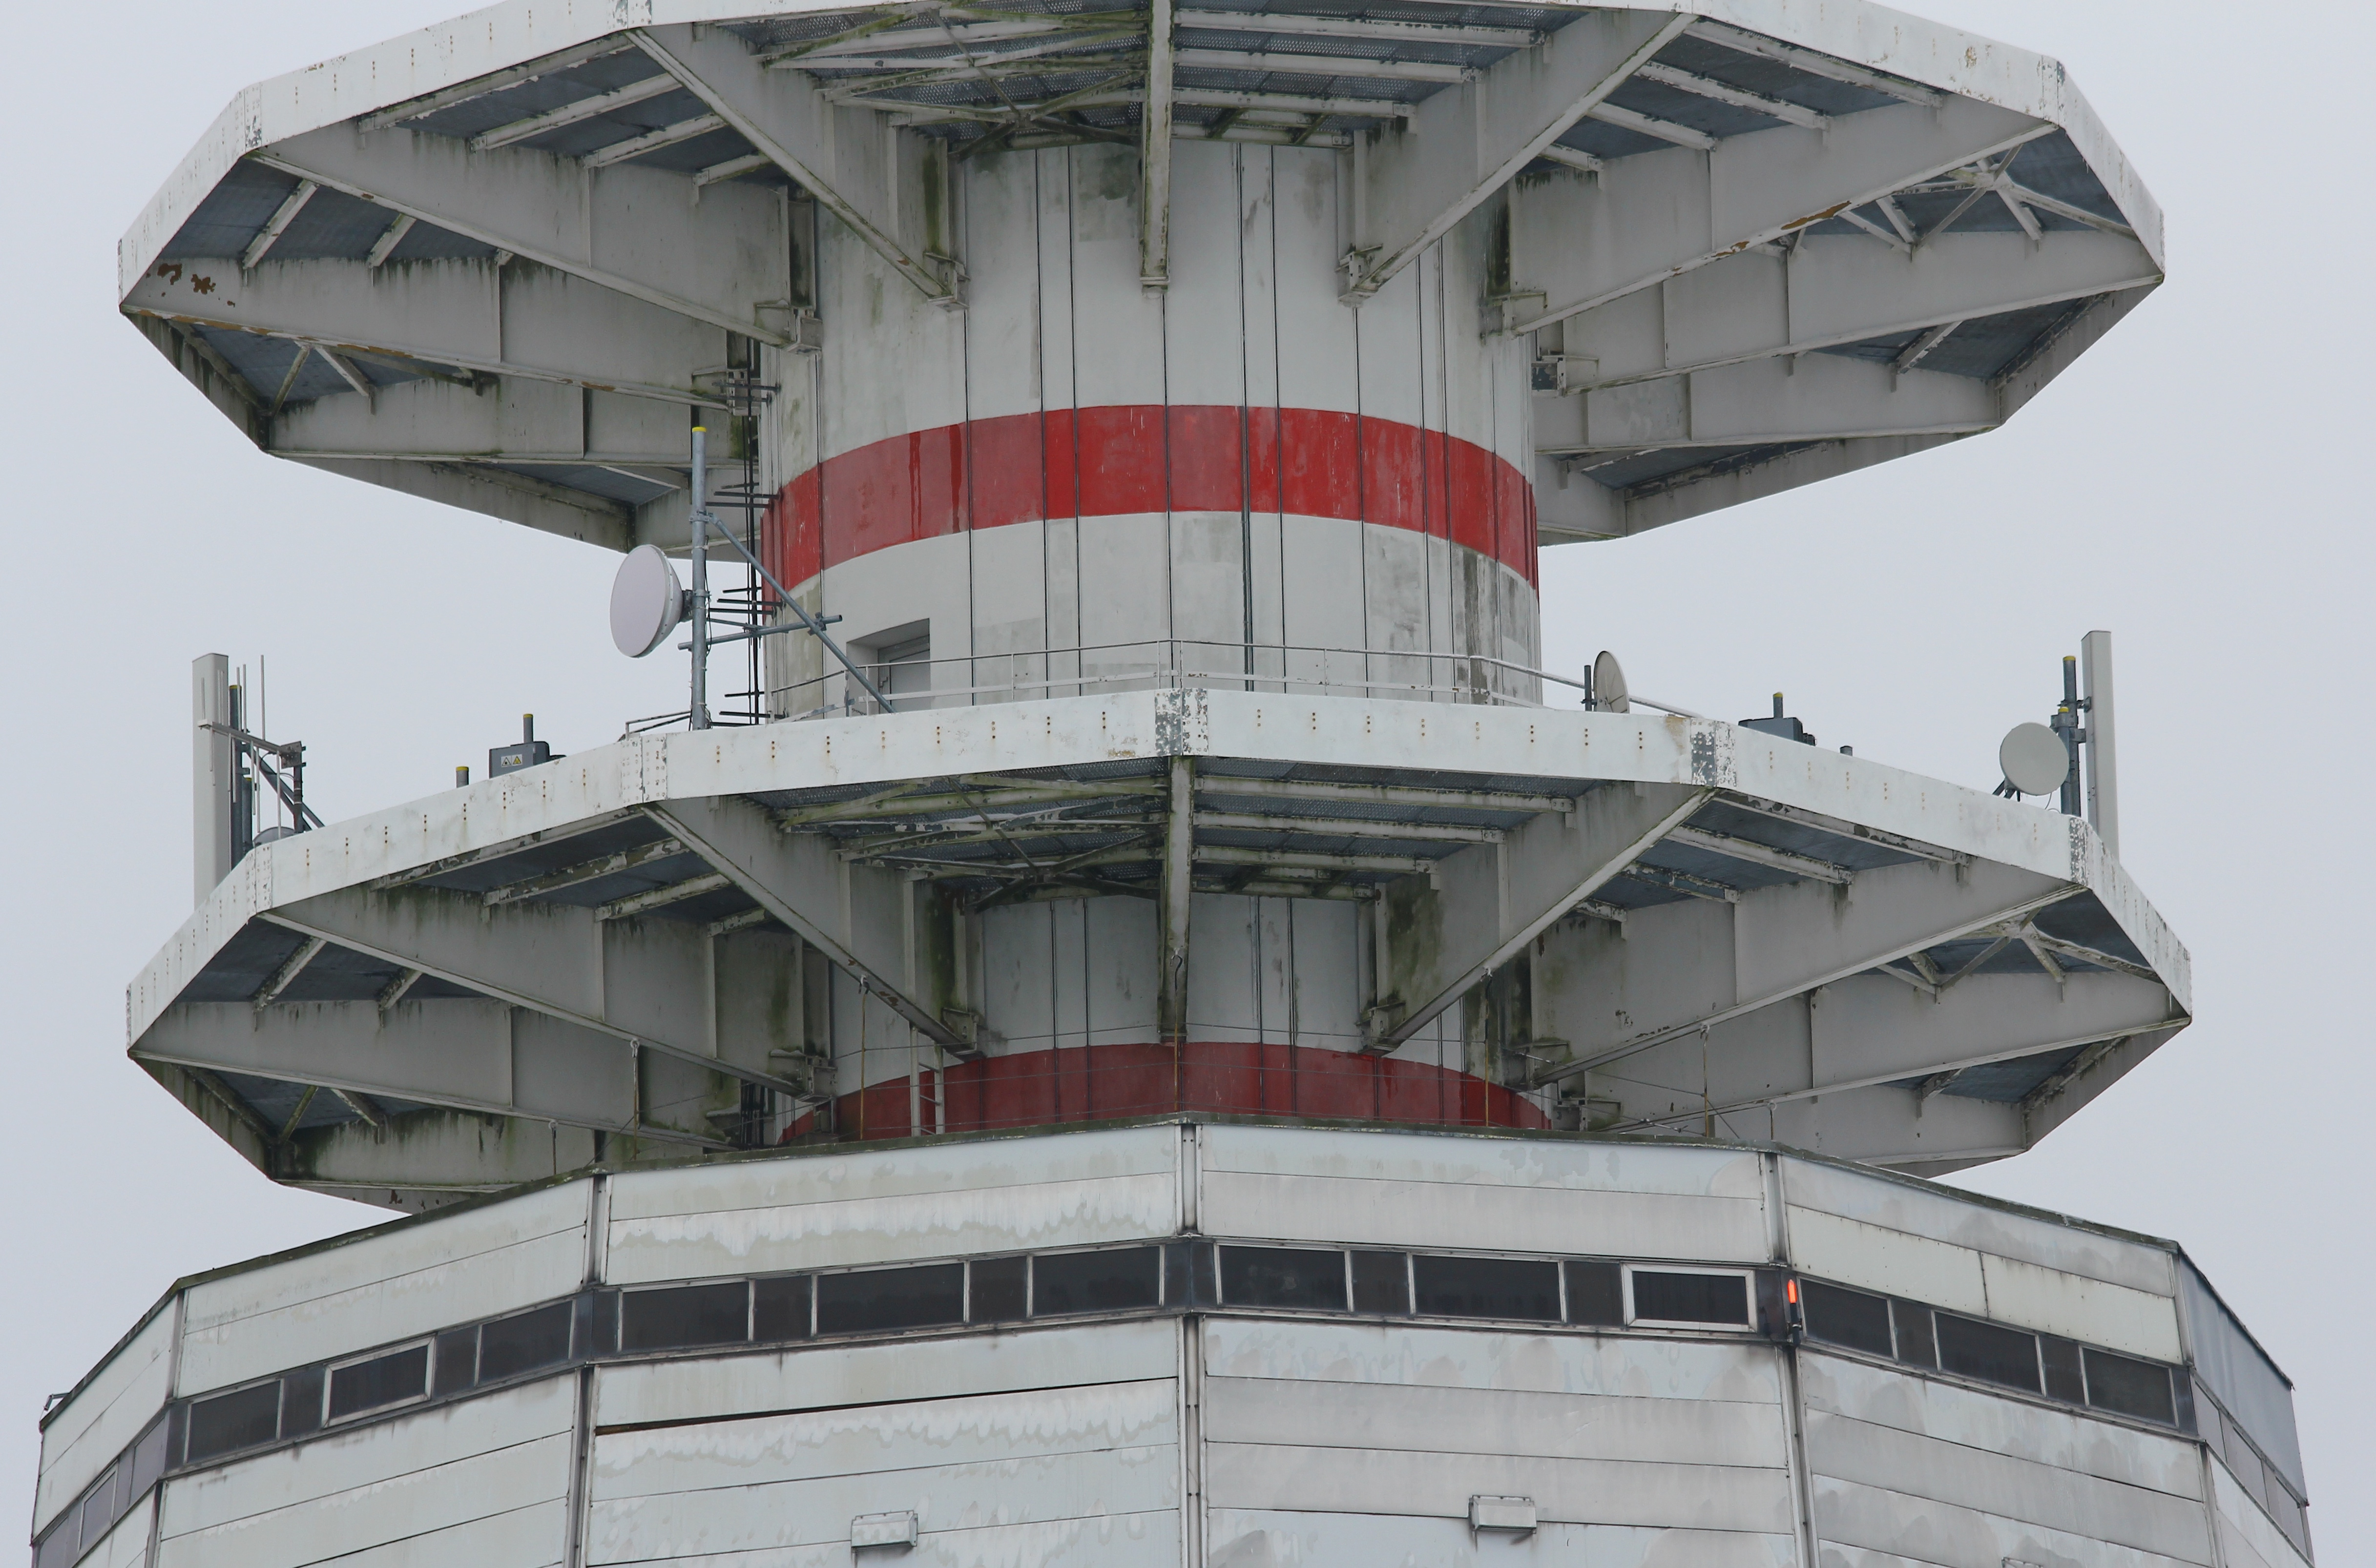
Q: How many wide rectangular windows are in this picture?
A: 12